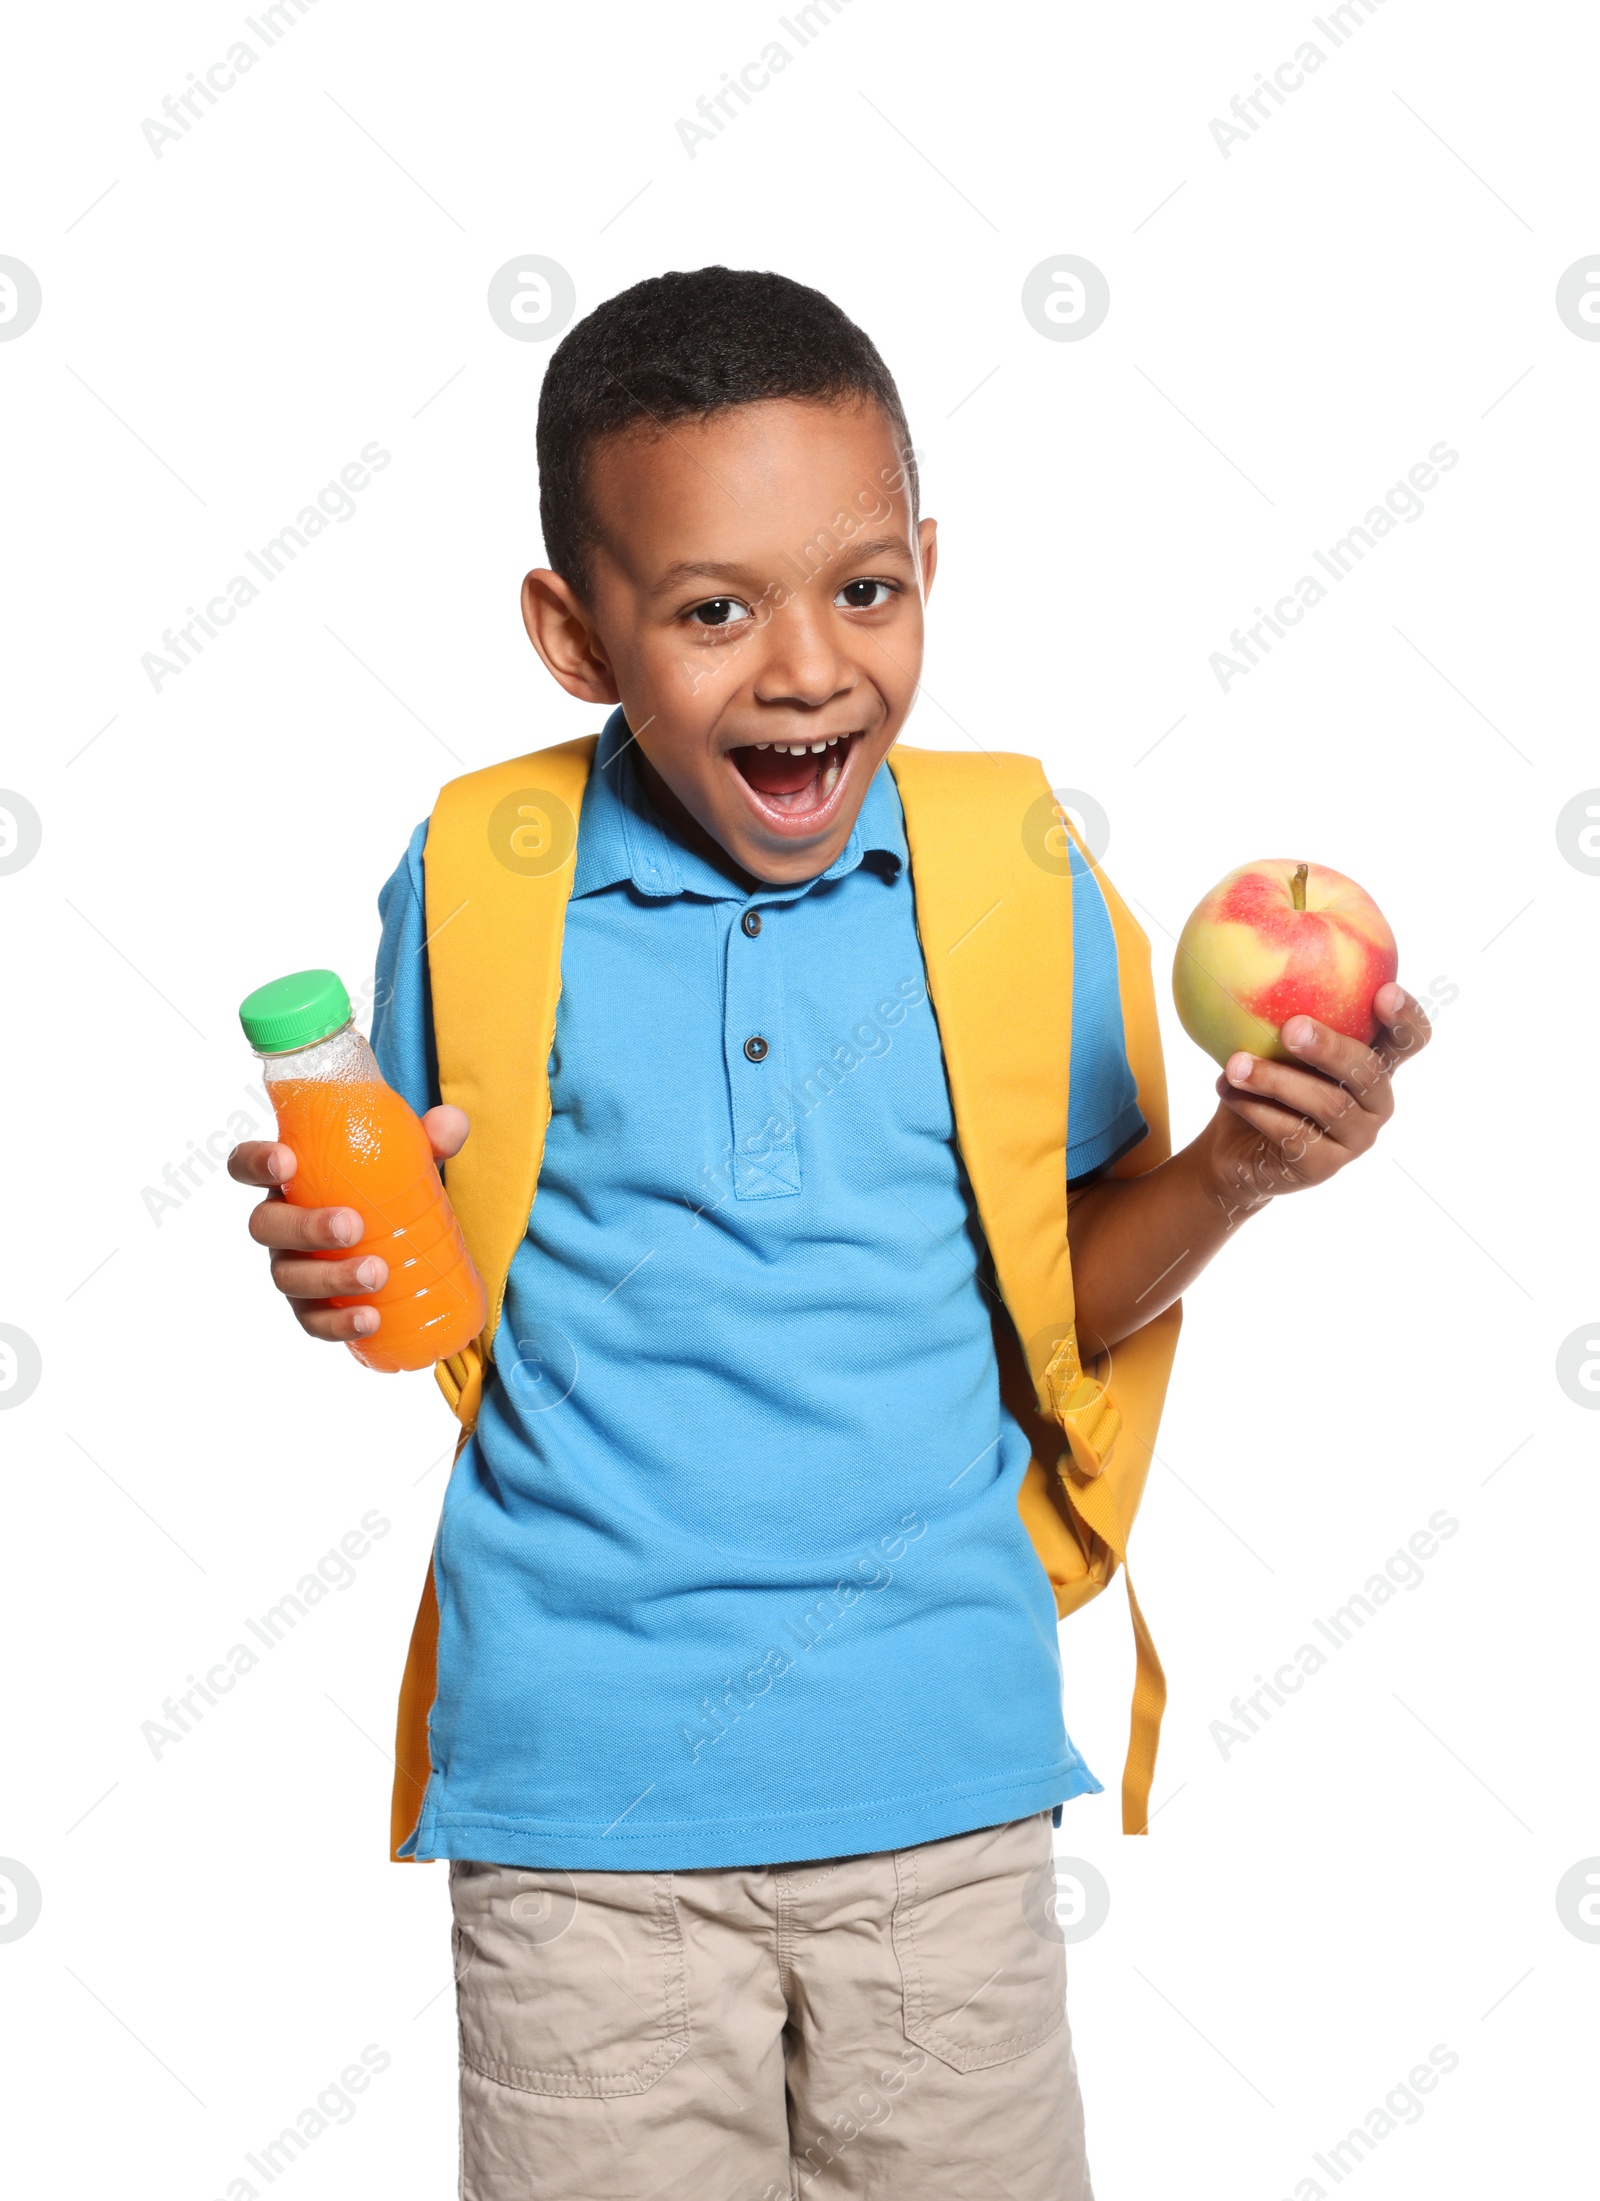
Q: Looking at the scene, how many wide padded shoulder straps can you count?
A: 2